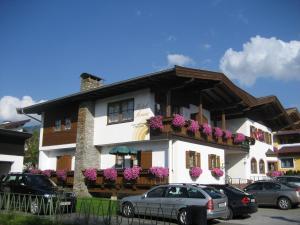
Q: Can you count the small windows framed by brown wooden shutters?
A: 2